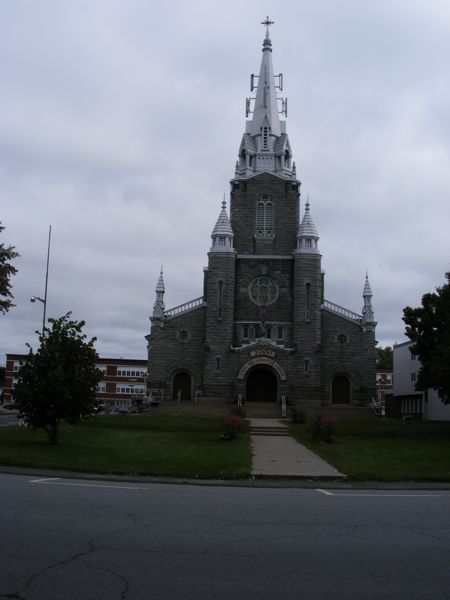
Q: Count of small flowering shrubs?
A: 4